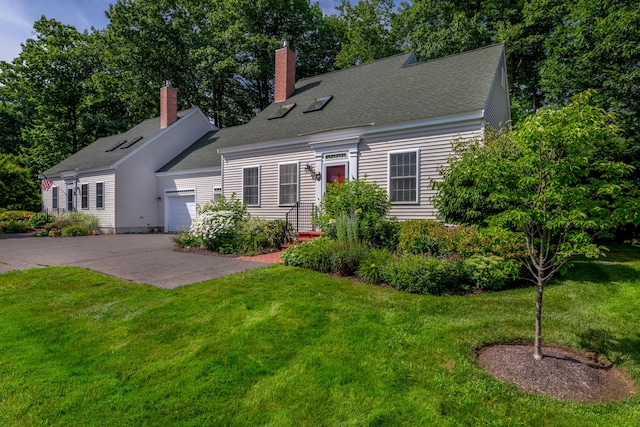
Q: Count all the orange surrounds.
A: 0